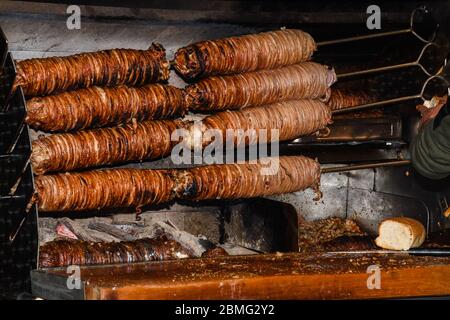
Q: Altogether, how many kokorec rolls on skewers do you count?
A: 8